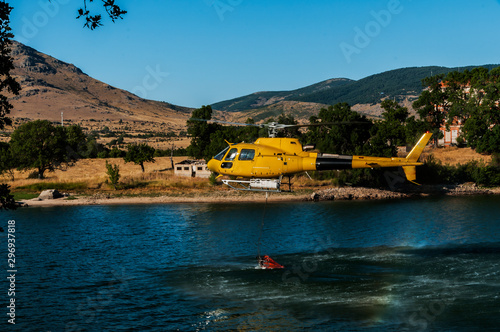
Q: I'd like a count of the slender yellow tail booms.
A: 1